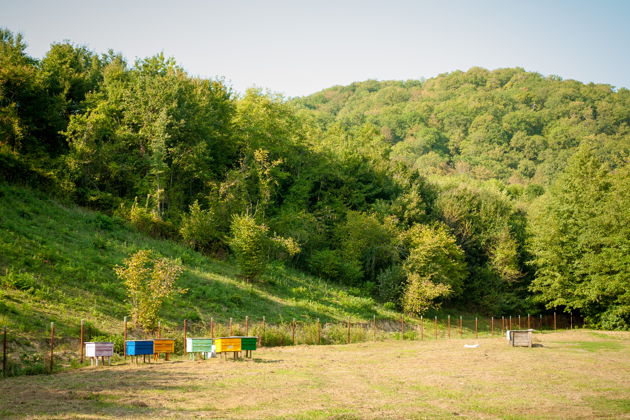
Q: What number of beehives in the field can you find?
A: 6